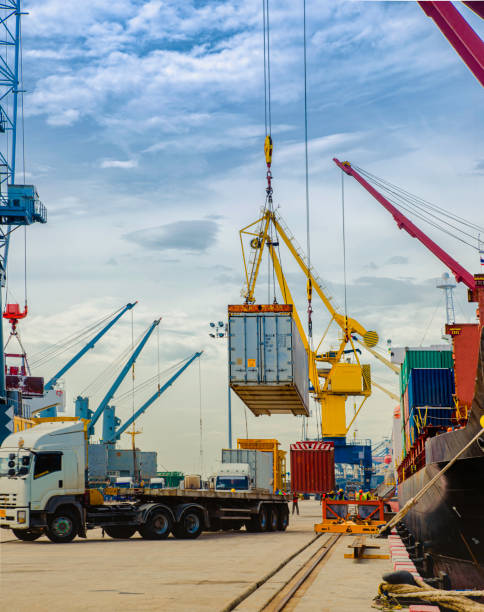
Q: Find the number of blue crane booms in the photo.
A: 3